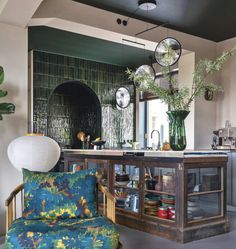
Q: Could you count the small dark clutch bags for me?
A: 0